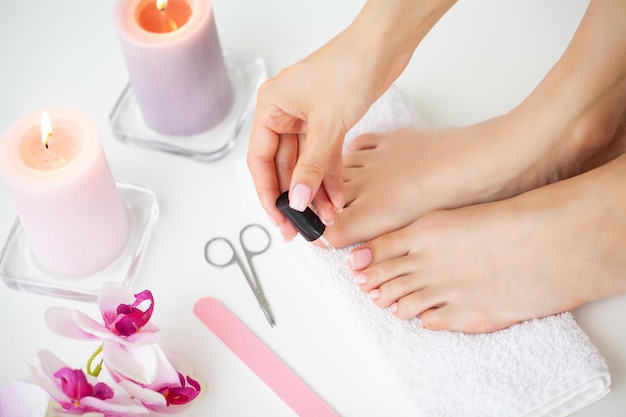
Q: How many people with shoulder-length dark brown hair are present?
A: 0